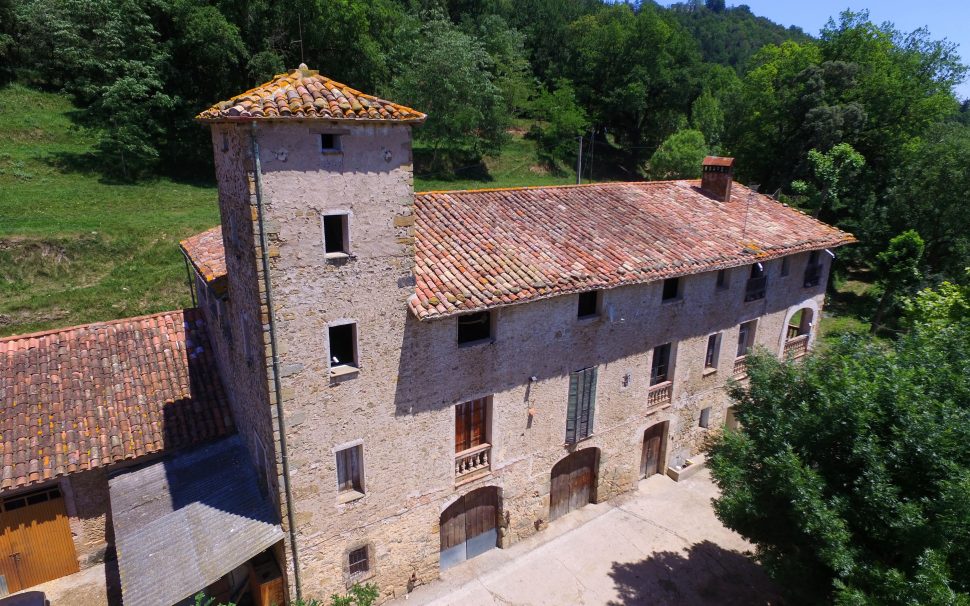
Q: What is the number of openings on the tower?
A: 5